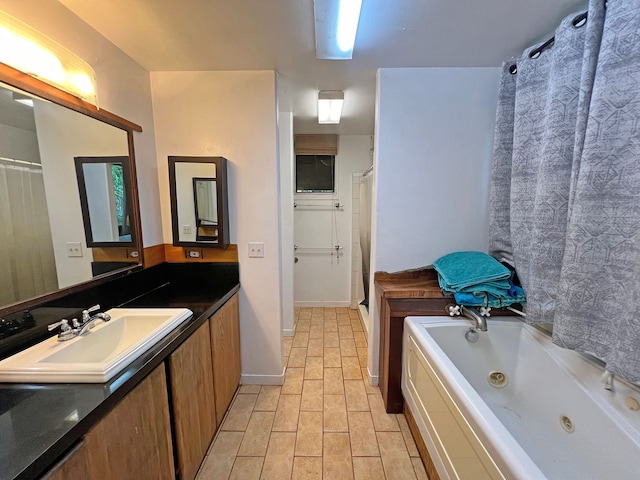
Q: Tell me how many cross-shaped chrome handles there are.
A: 2